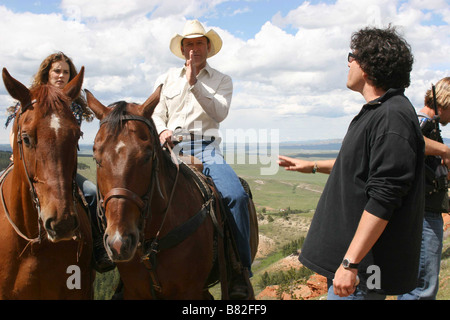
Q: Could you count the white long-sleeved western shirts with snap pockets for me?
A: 1